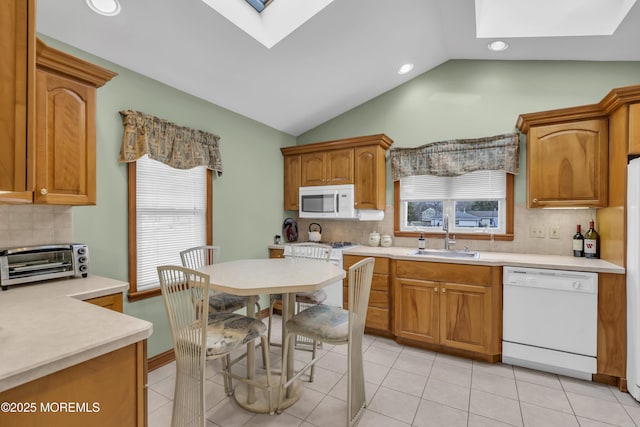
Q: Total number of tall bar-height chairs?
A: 4